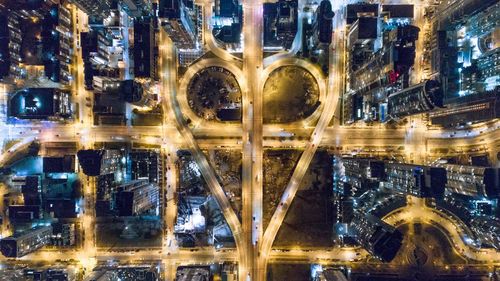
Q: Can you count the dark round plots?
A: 2